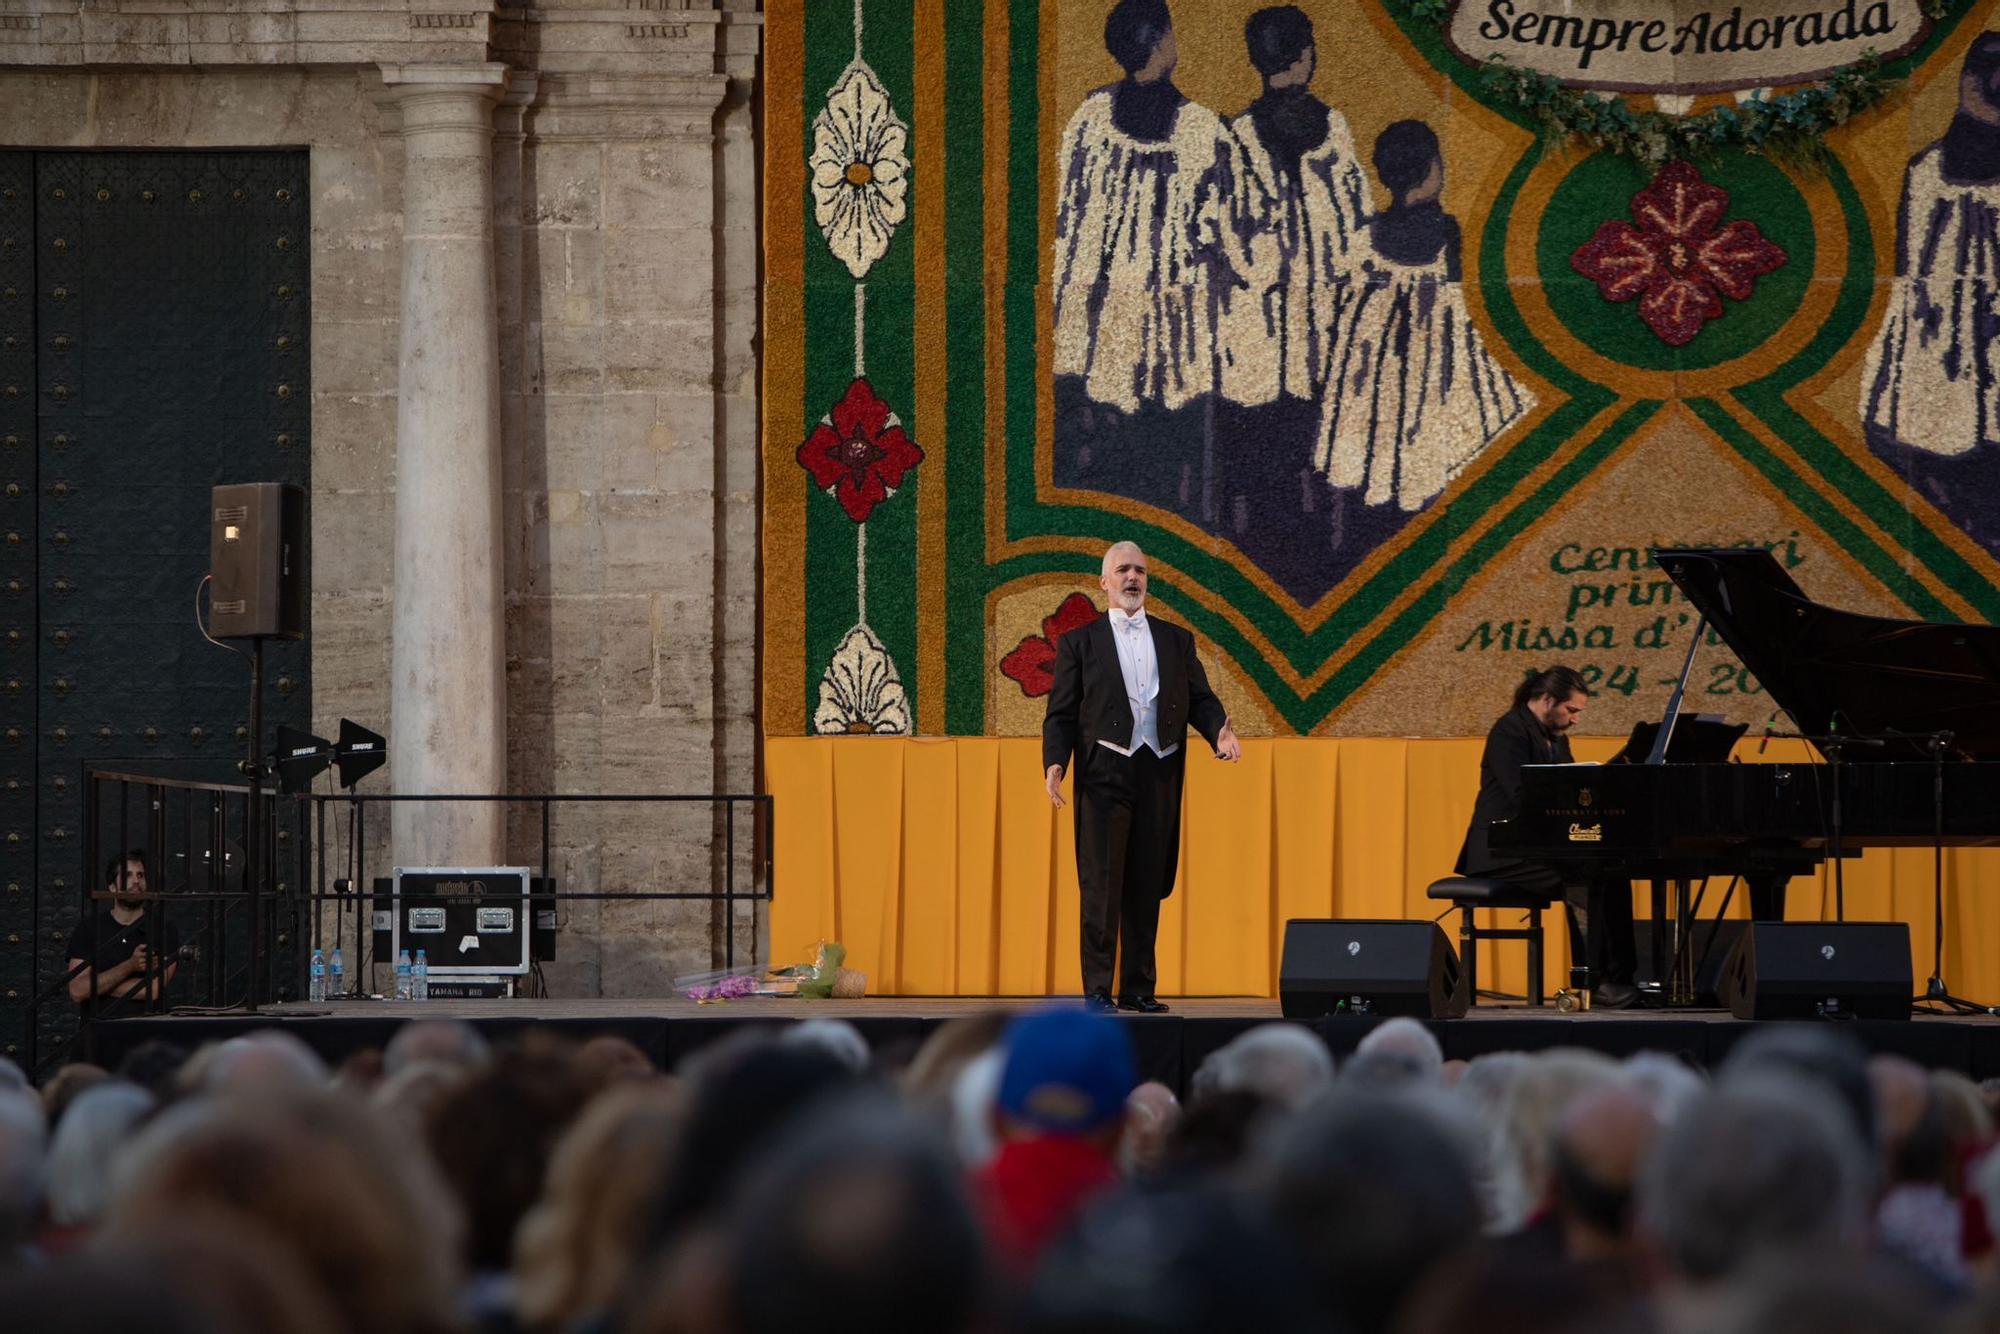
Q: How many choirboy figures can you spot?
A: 4